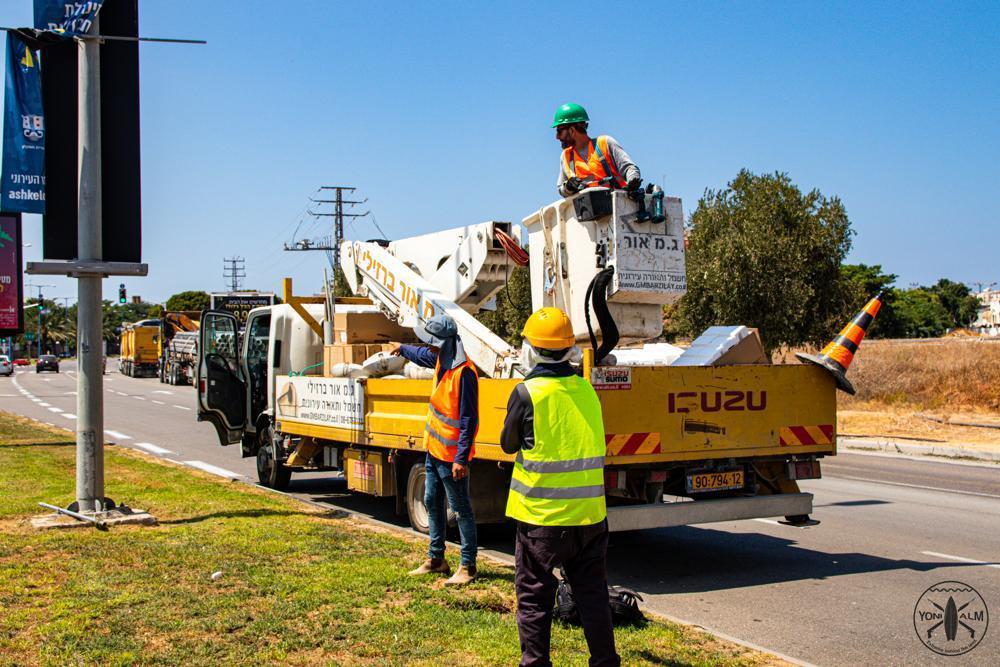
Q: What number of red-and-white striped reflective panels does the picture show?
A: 2